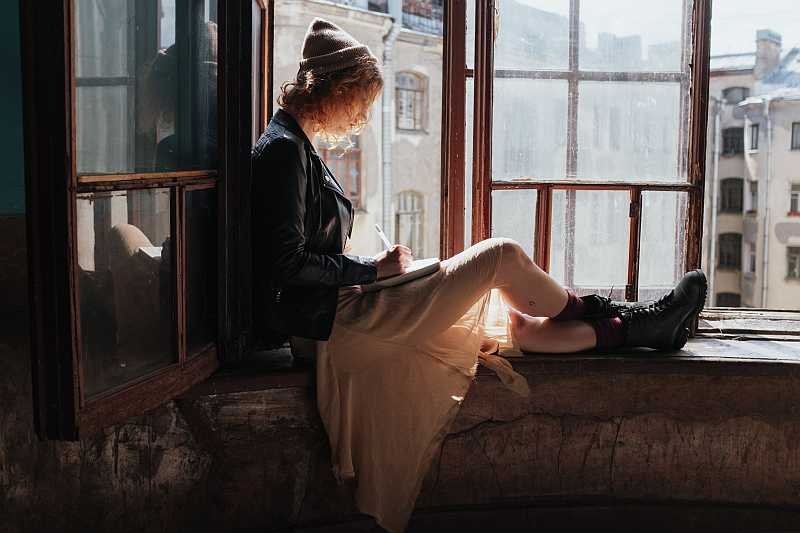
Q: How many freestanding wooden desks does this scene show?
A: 0